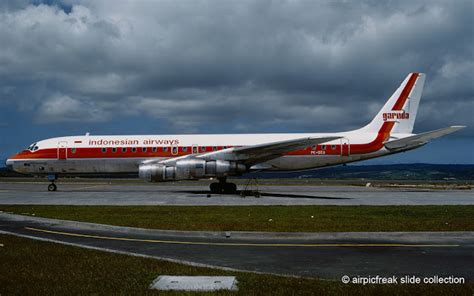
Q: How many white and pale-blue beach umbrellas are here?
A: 0